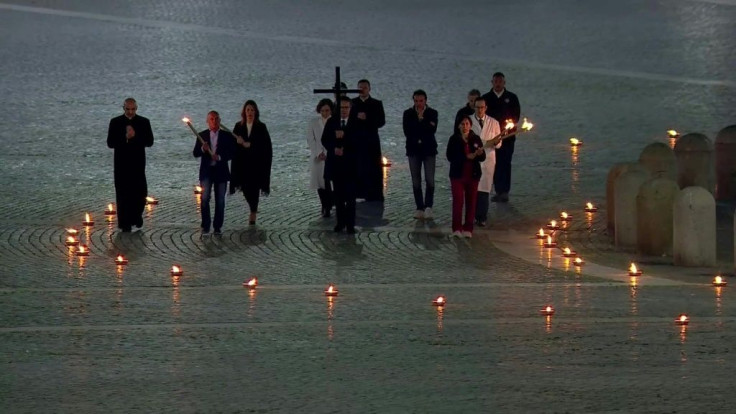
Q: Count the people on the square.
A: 12